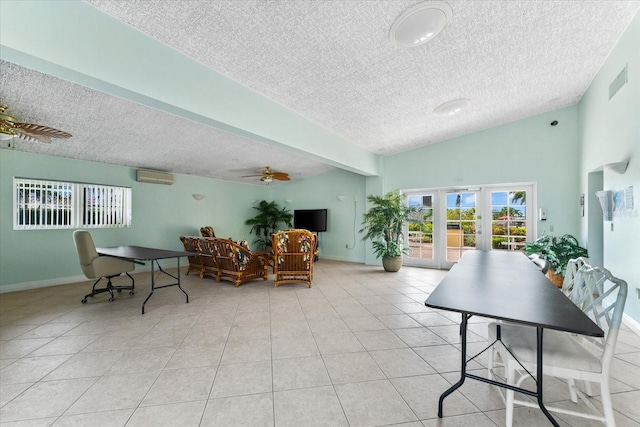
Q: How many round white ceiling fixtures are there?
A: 2